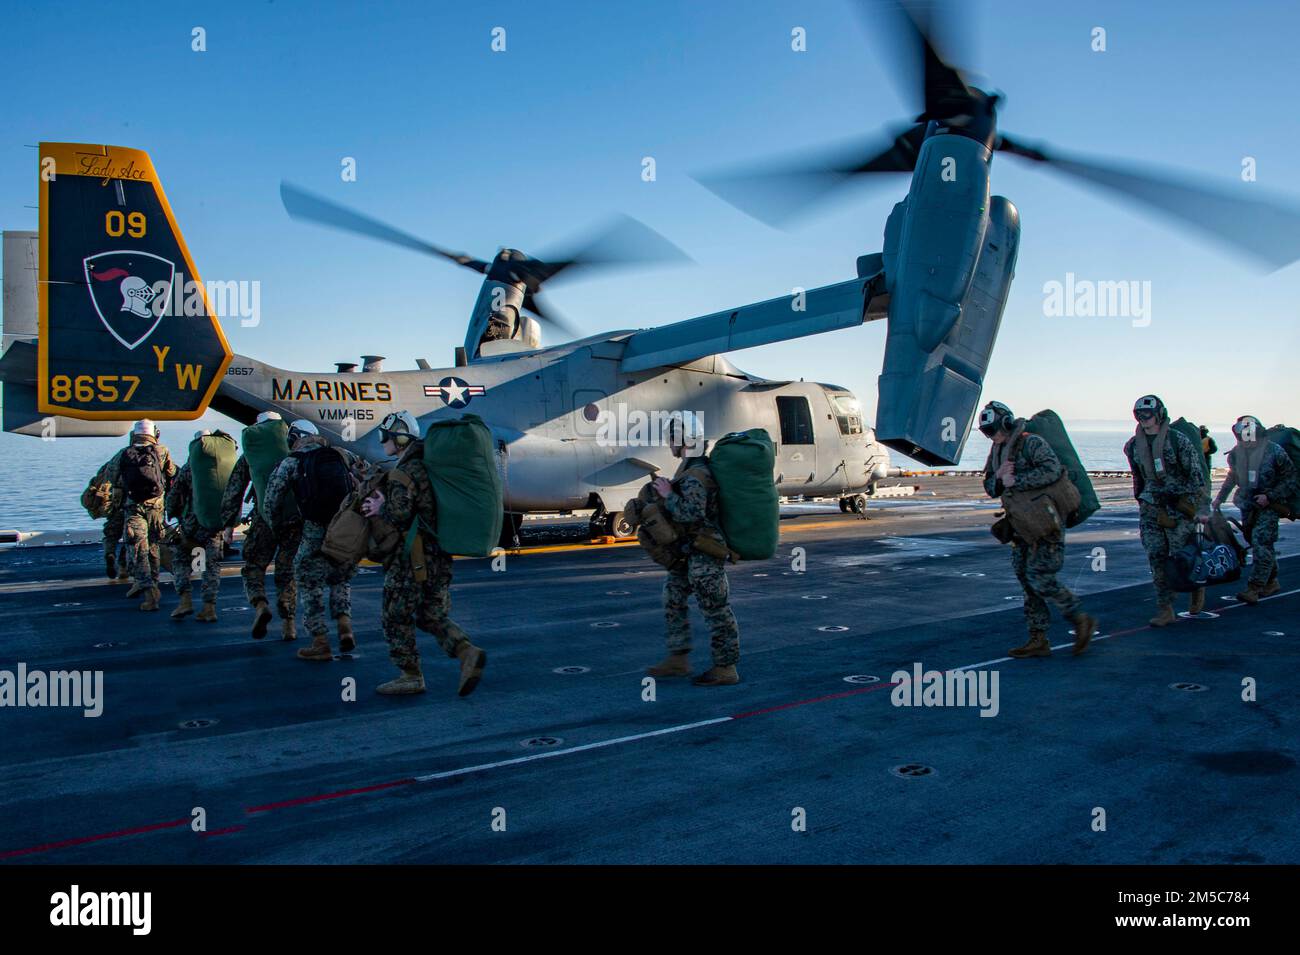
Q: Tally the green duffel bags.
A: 7